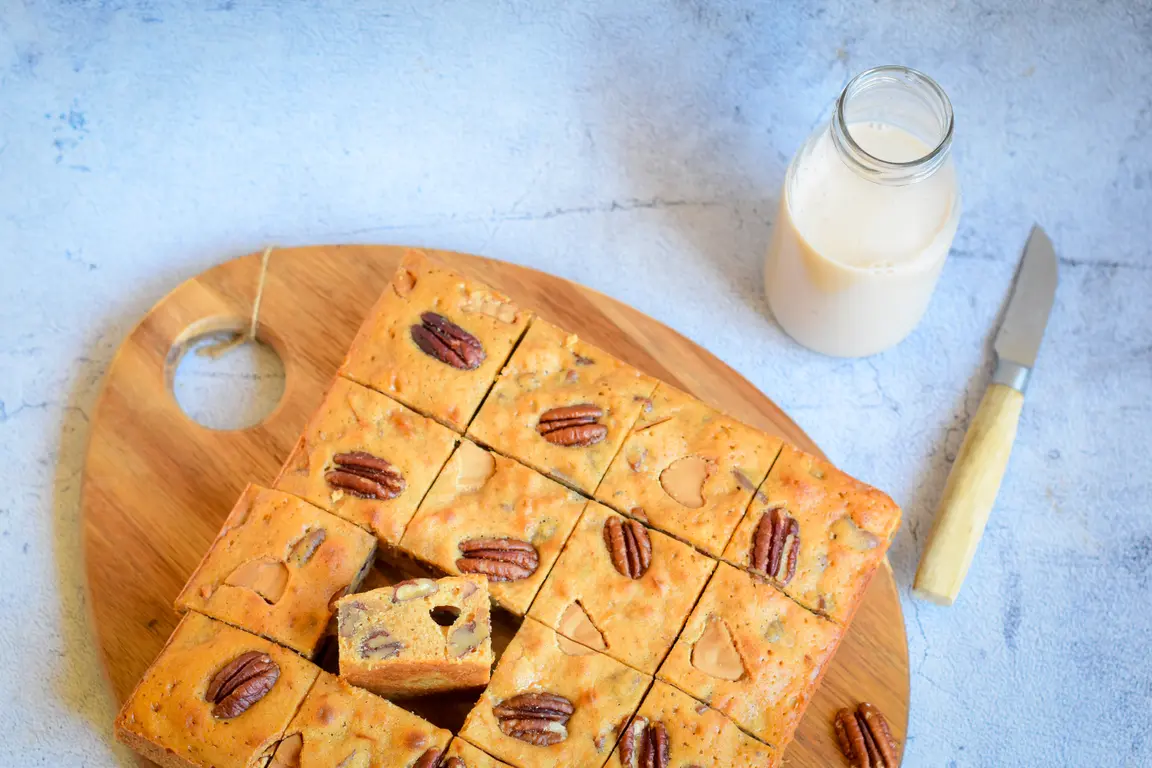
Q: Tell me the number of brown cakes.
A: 15